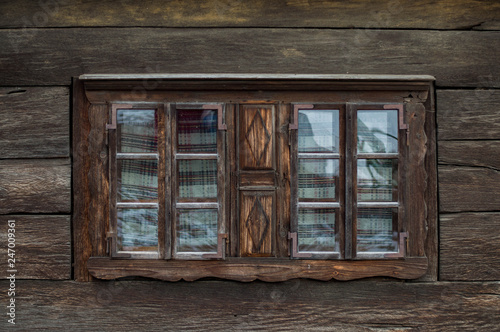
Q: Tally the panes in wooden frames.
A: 12